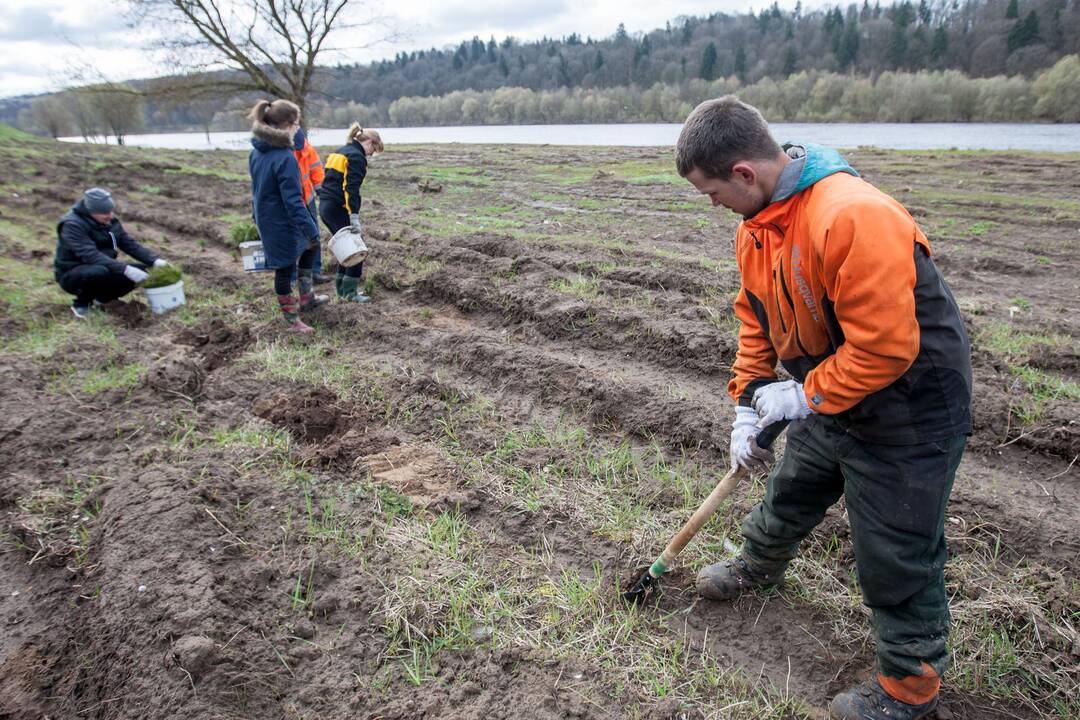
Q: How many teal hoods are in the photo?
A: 1